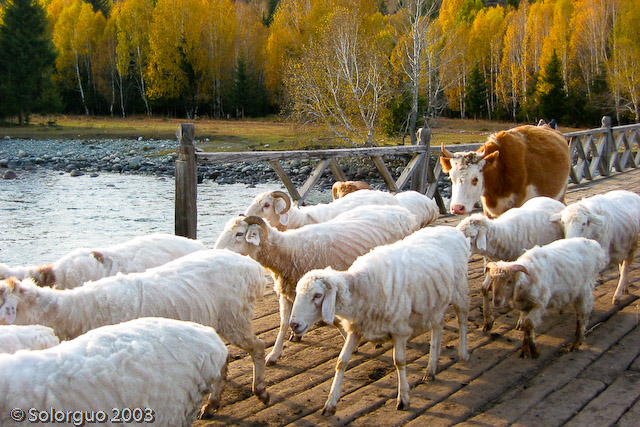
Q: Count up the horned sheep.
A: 3